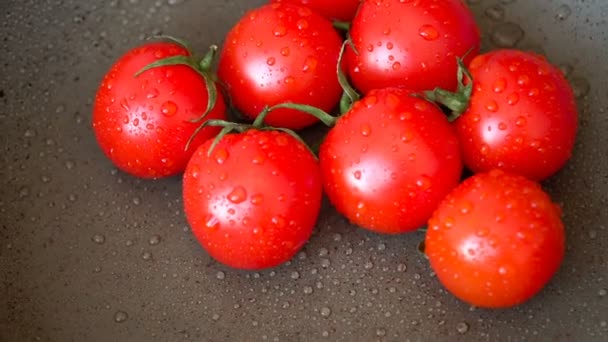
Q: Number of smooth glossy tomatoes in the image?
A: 8